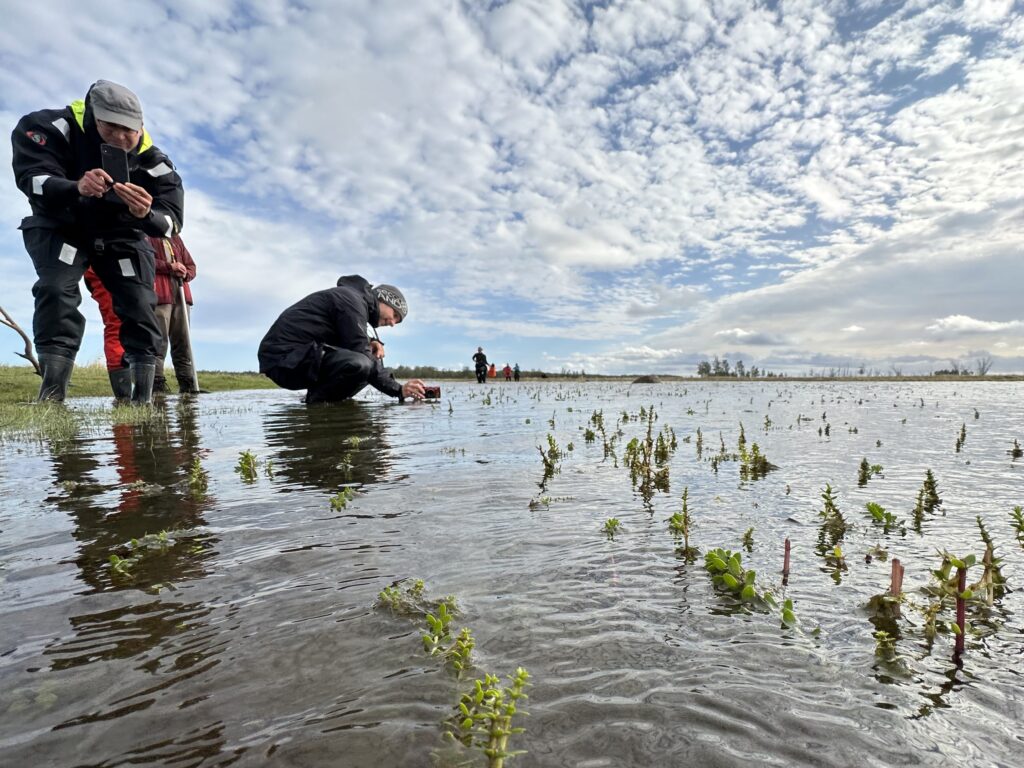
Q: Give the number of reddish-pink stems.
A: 3